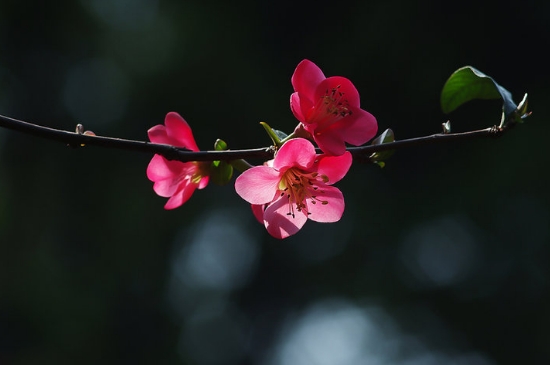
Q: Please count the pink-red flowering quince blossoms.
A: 3